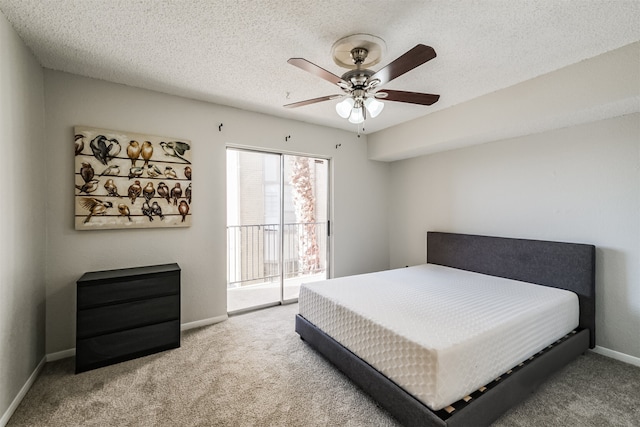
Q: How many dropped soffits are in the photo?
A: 1